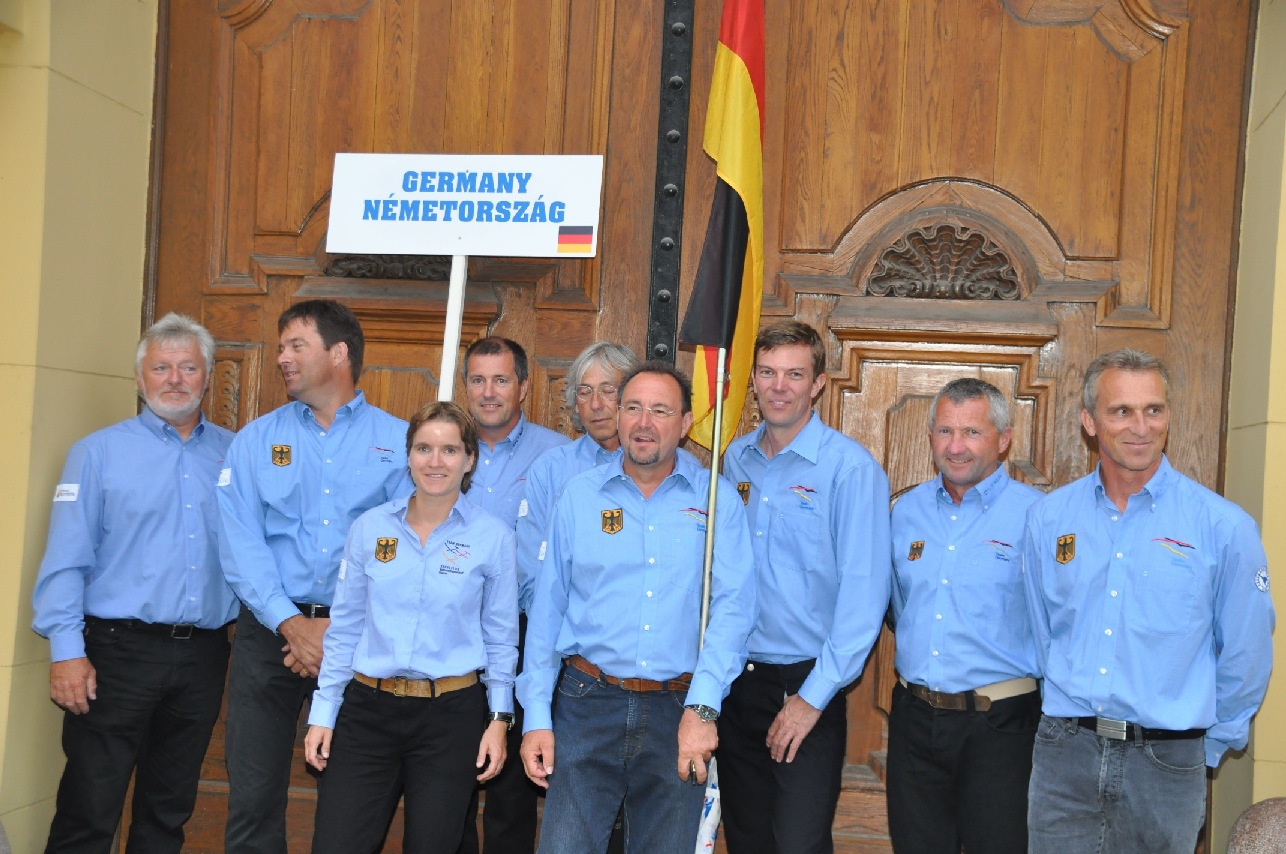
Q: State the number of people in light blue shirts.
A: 9